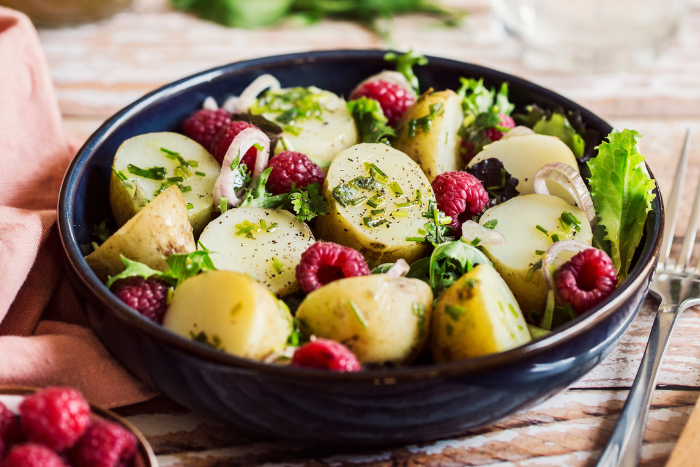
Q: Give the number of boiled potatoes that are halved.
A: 11